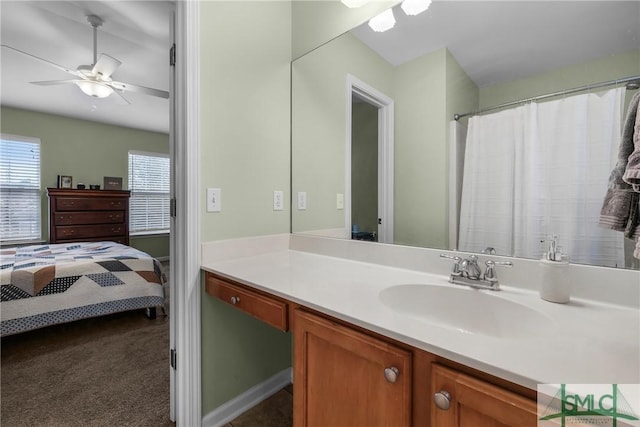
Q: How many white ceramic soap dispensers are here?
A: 1